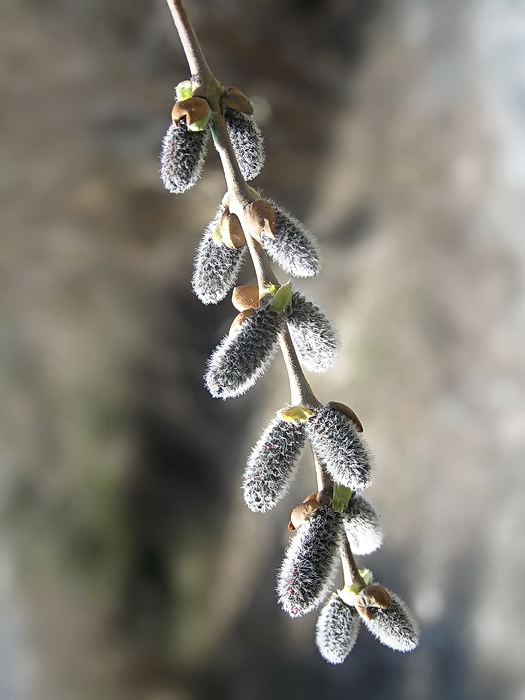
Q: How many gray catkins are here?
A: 12